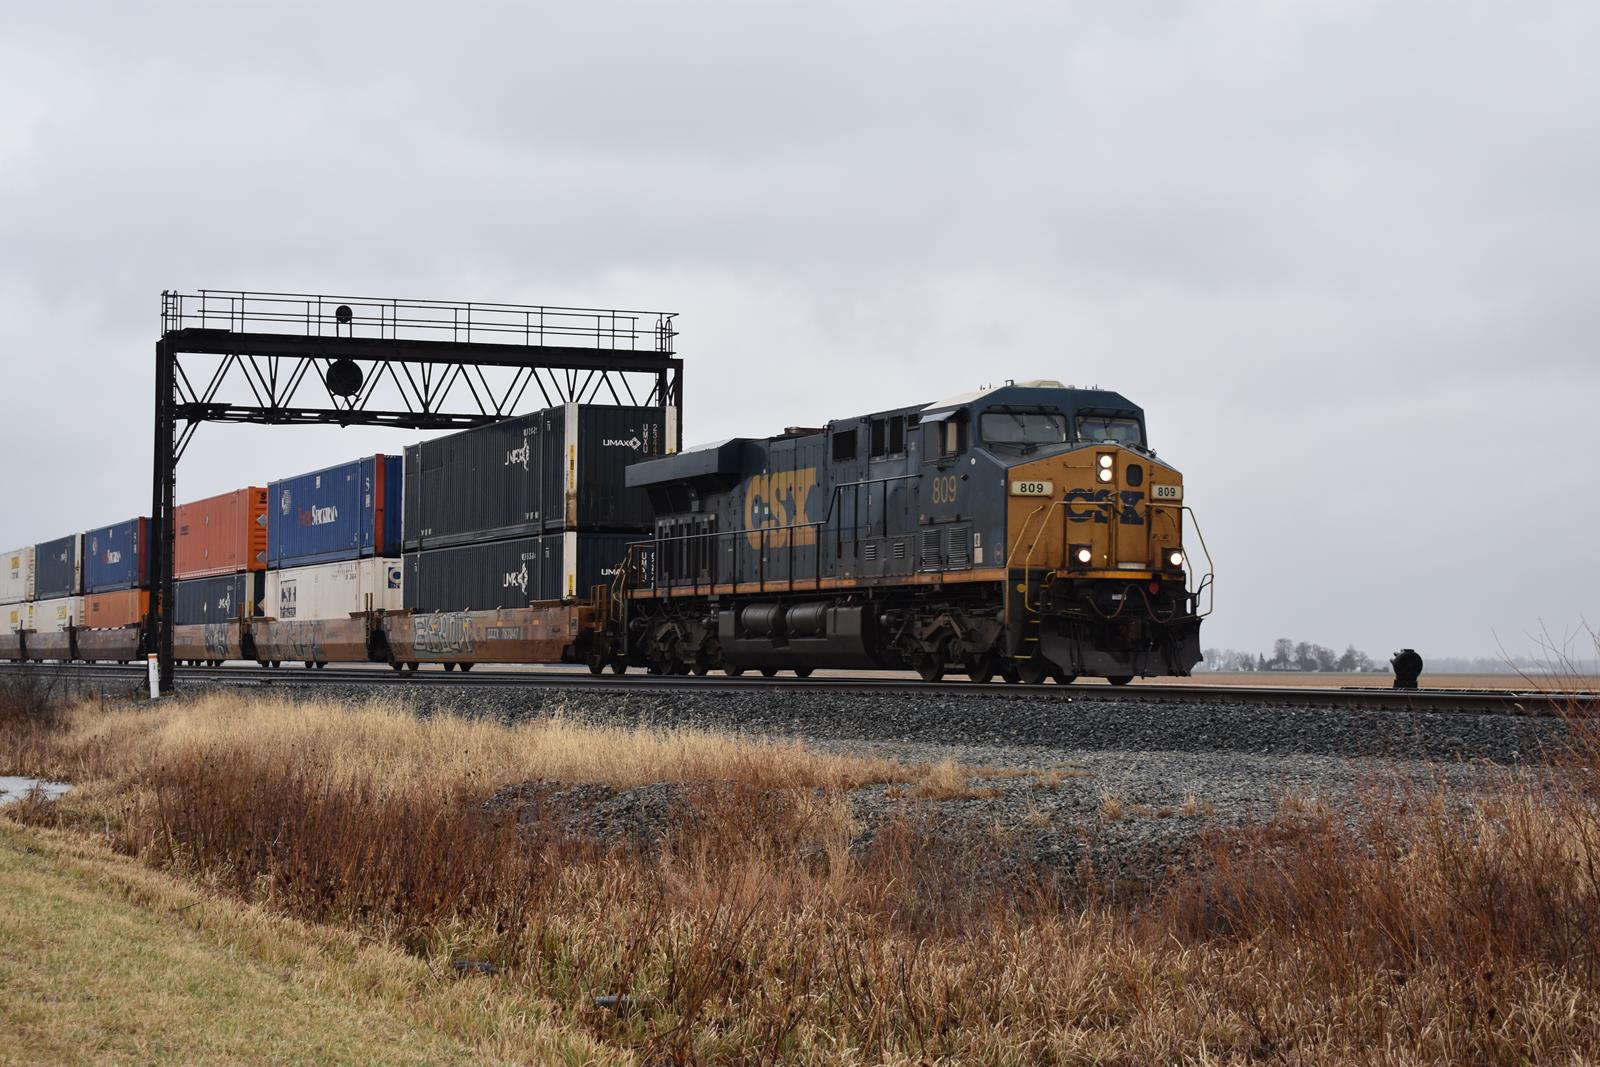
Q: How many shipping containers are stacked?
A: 12